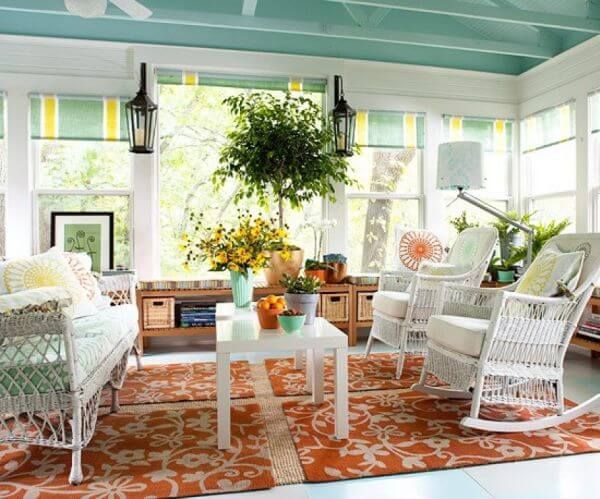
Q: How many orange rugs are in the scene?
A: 4